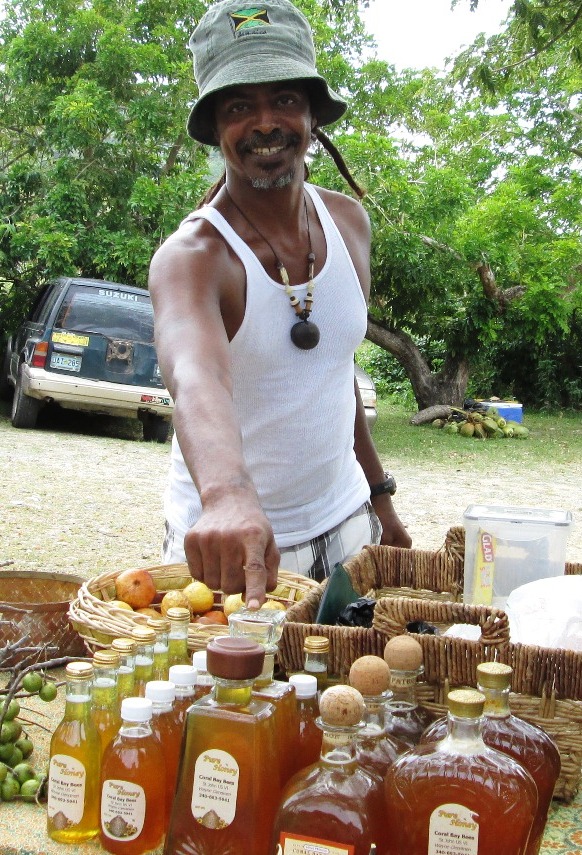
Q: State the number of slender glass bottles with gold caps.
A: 7